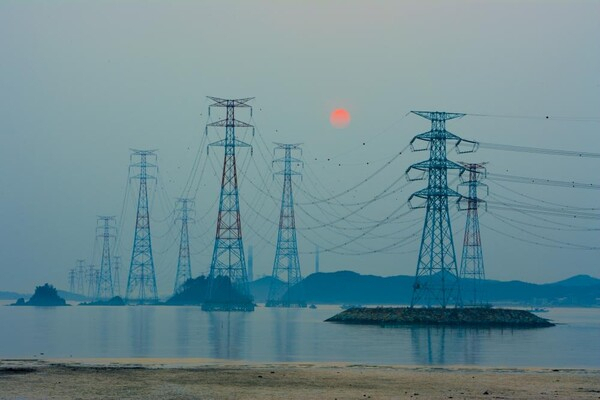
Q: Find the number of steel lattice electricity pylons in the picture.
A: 12